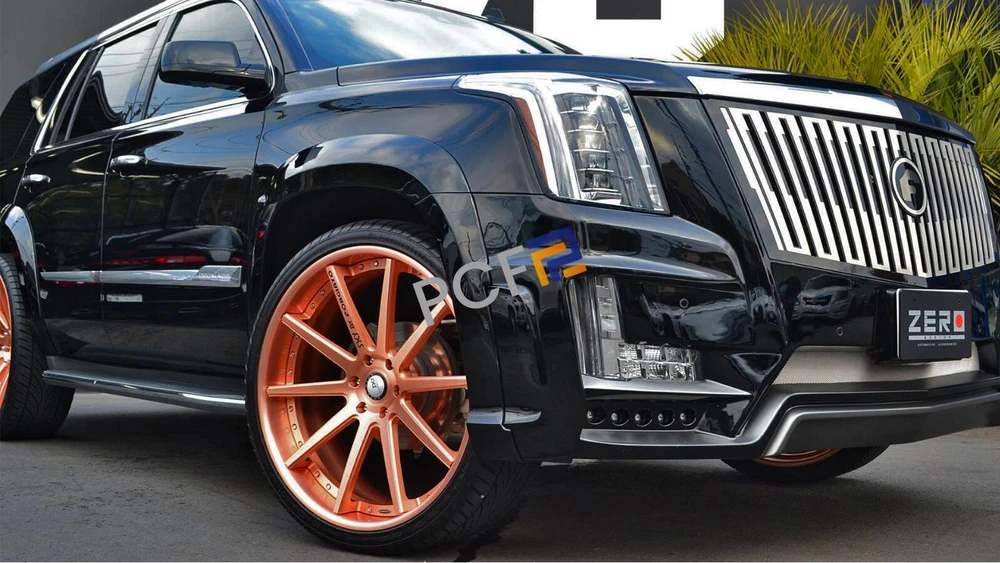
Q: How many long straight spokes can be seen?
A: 10